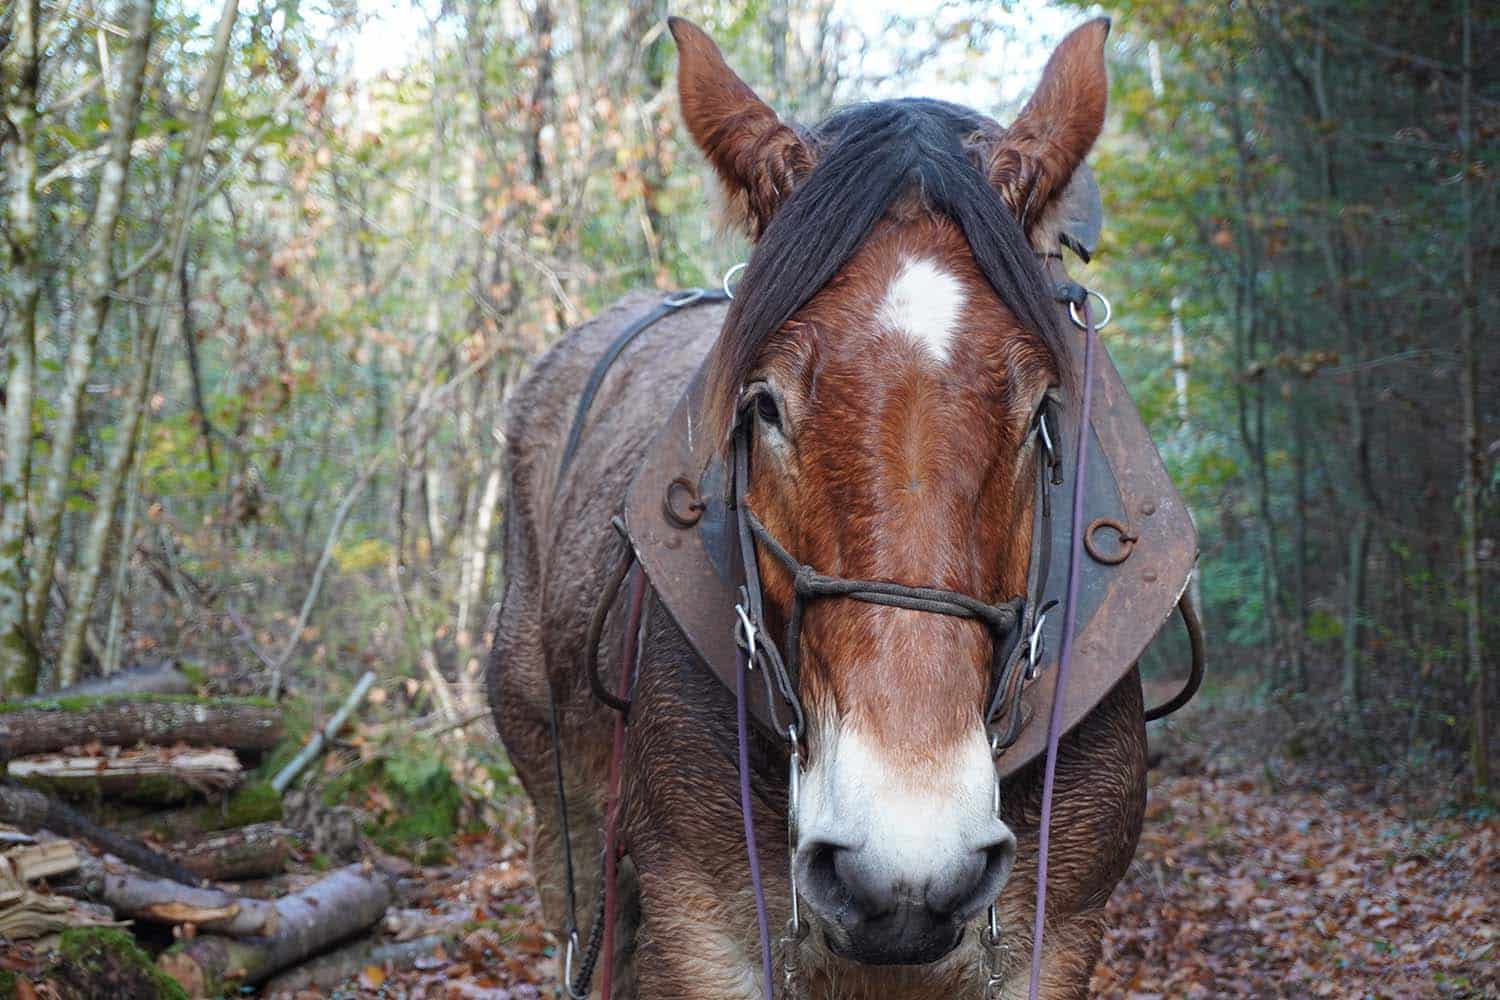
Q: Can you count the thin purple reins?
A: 2